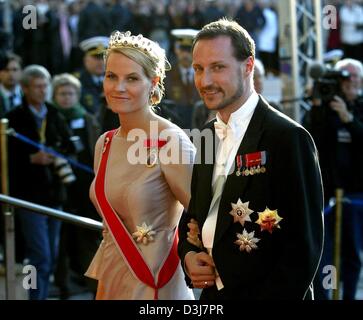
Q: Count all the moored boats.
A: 0